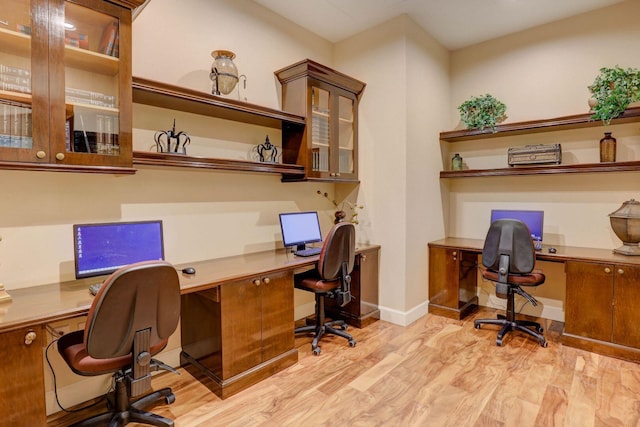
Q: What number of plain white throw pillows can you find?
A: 0